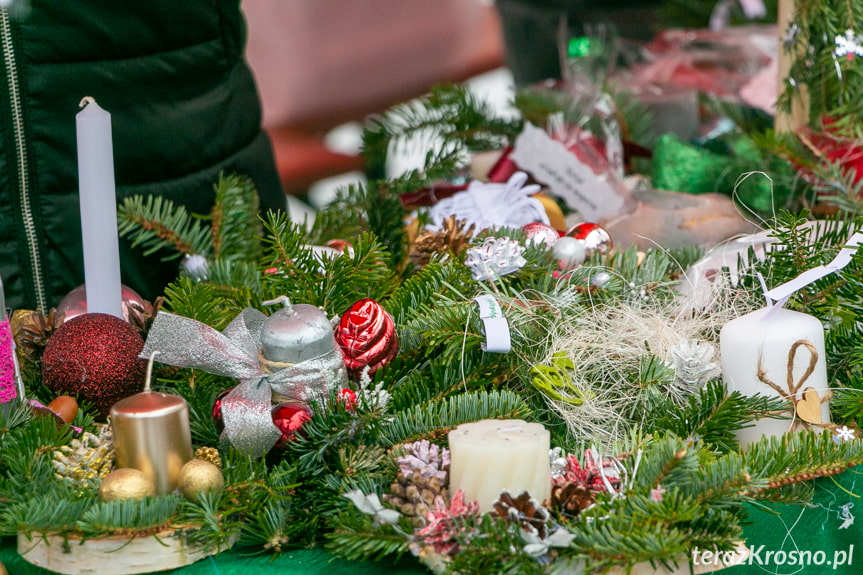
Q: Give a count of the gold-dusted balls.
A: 2